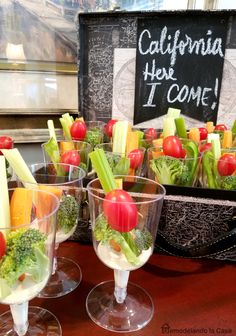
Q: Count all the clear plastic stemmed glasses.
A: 3